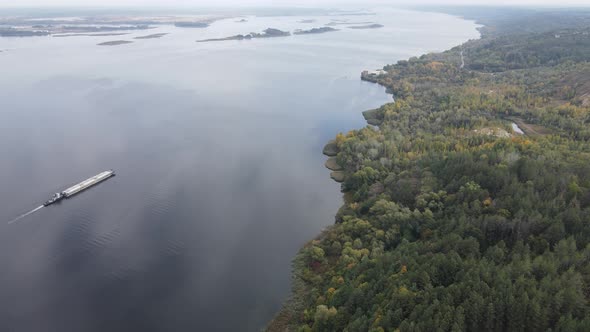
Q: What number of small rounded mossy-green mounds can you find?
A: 3